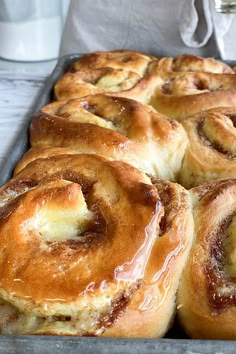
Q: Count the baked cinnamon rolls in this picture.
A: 8